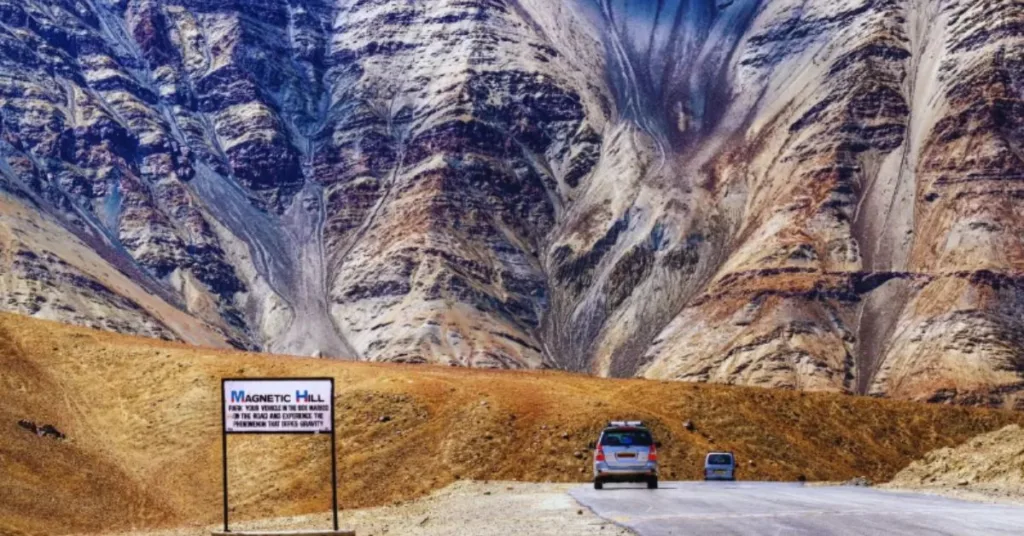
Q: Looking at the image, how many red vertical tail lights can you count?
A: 2